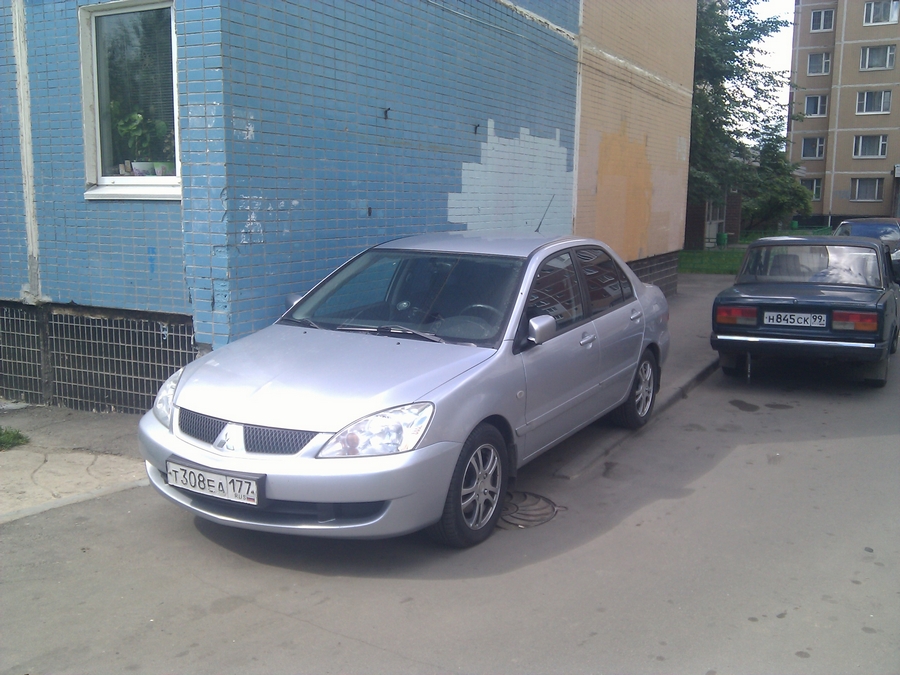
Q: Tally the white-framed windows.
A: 11